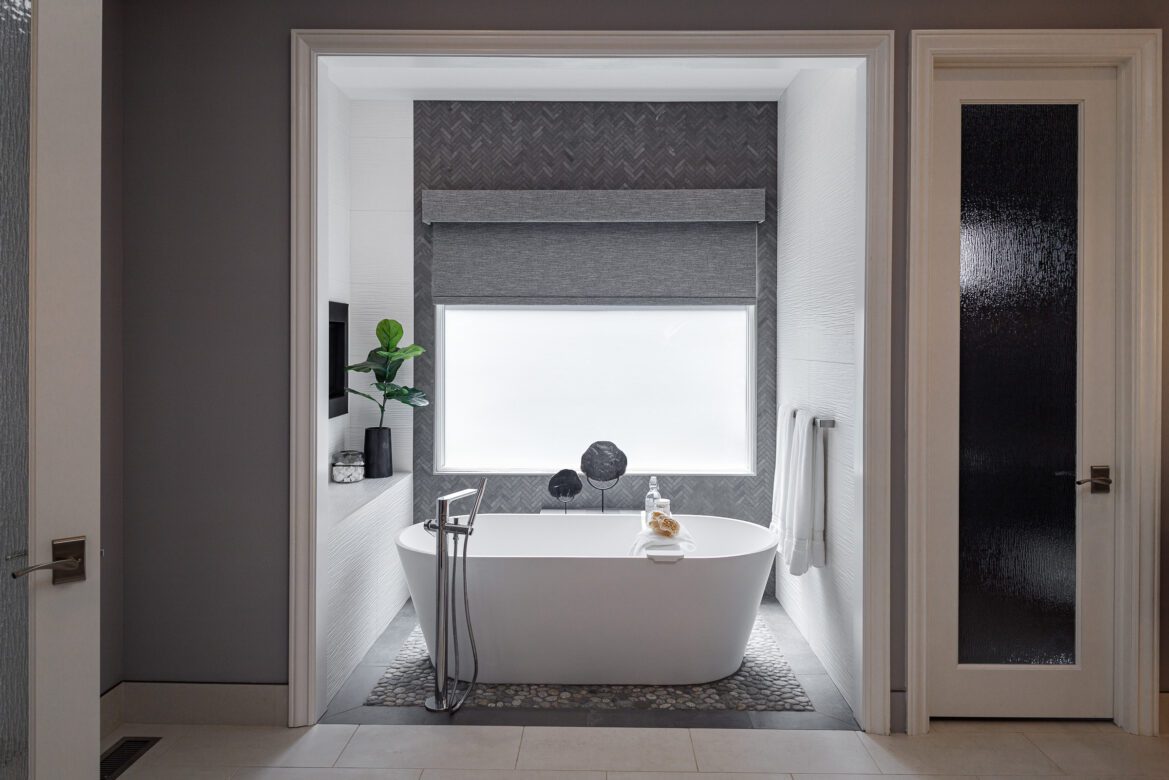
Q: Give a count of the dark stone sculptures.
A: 2